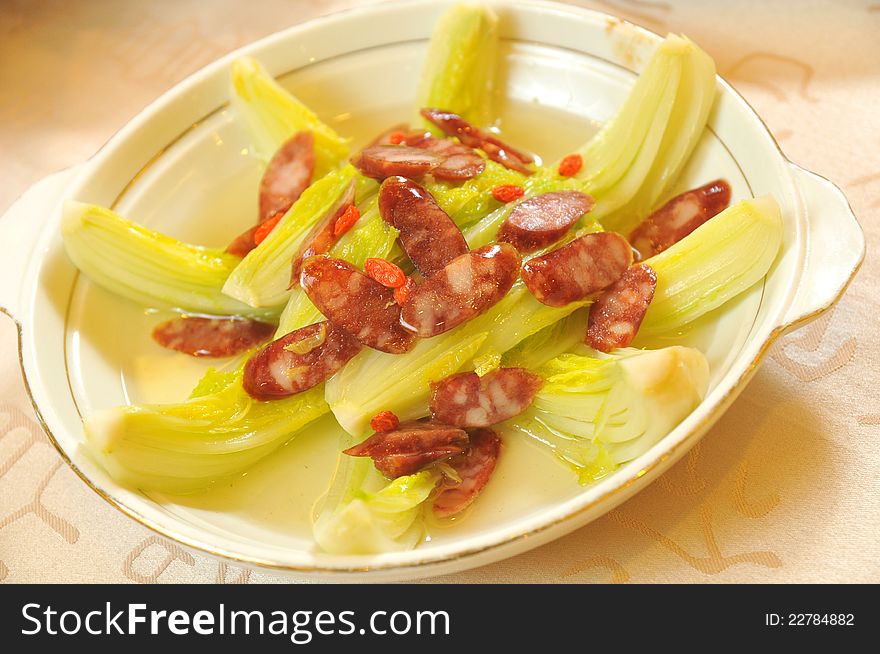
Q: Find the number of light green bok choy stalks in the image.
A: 10